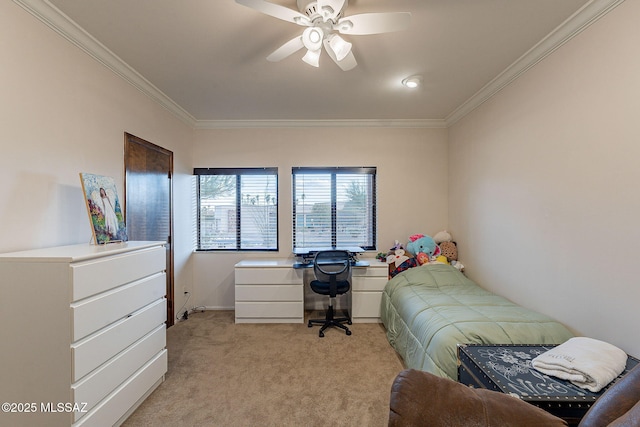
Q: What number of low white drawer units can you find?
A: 2